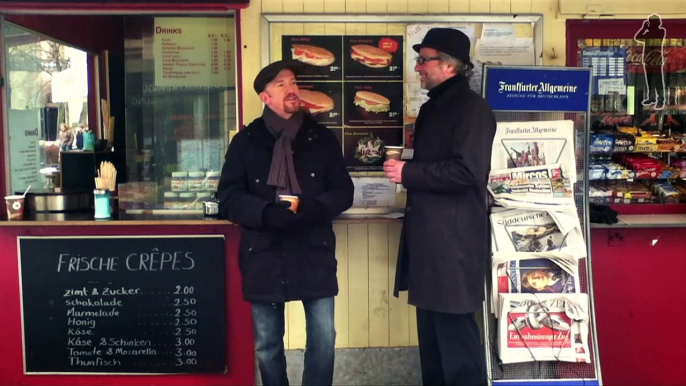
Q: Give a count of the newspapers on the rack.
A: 5